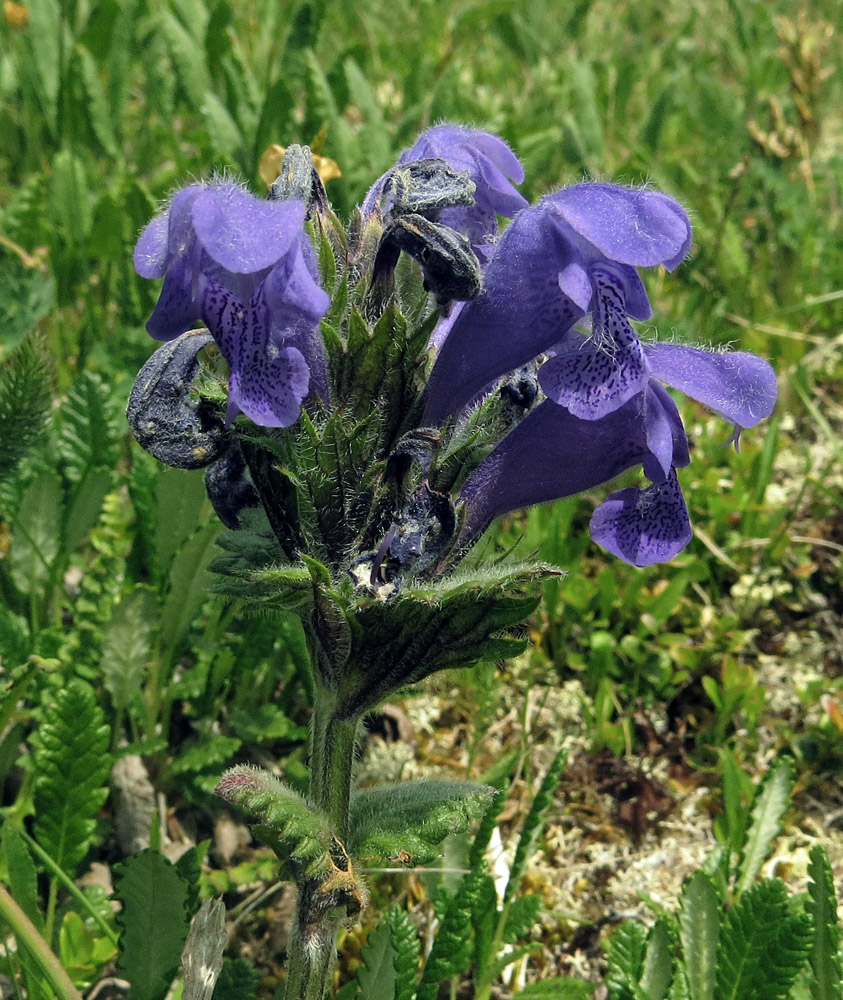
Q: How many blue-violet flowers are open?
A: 4